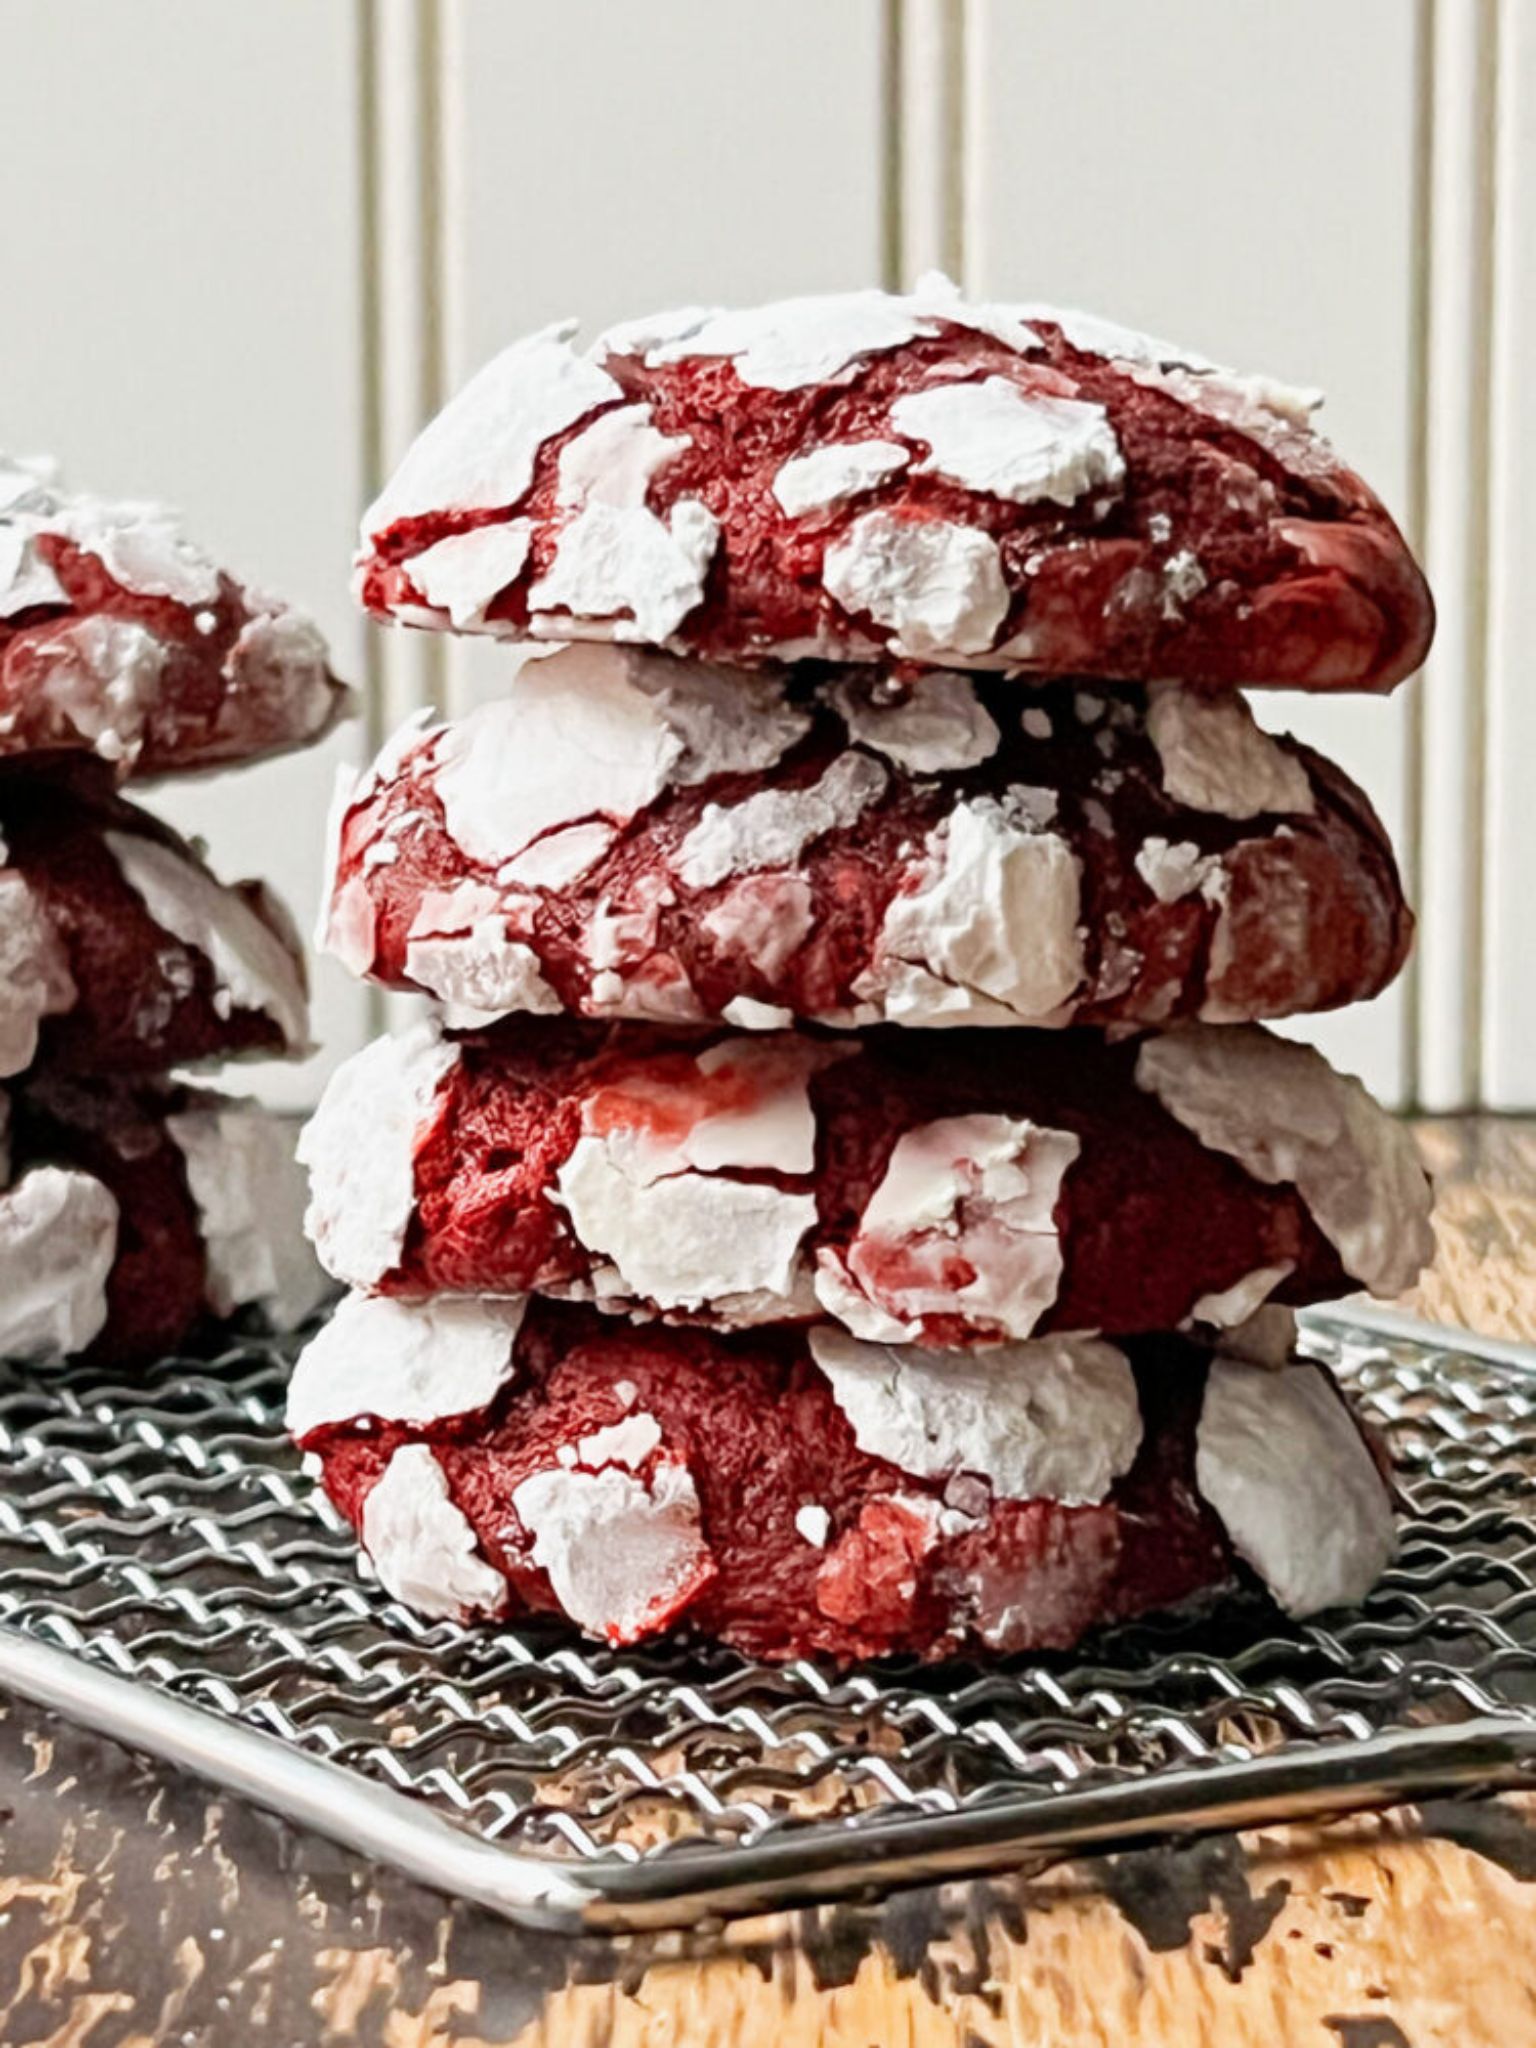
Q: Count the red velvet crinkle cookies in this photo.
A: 7